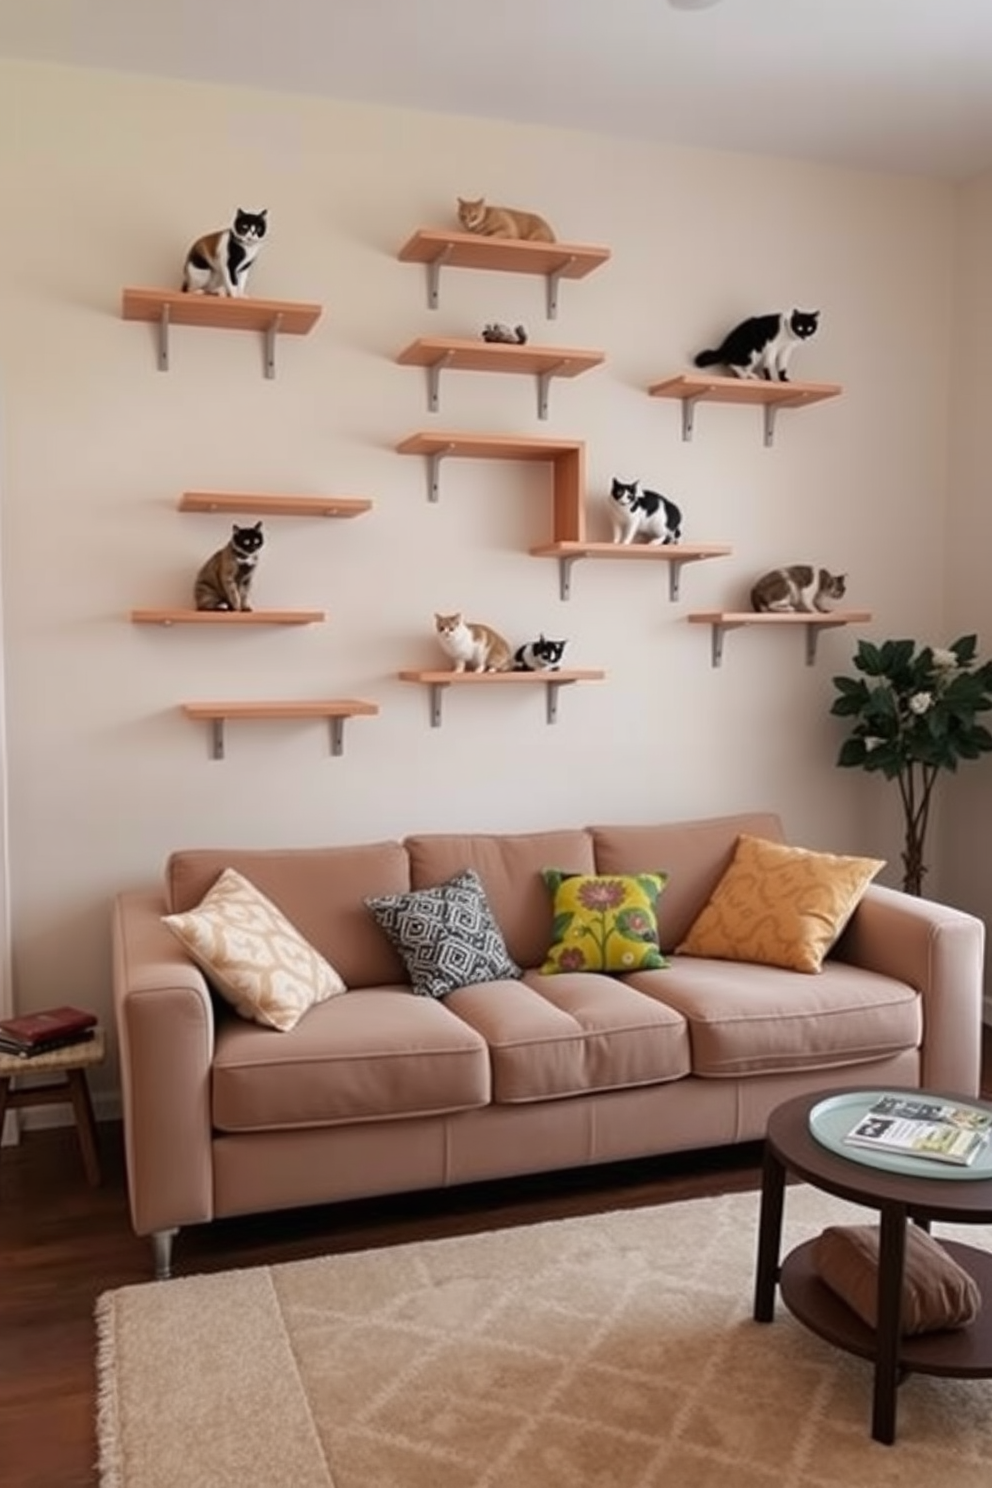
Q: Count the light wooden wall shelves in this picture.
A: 11